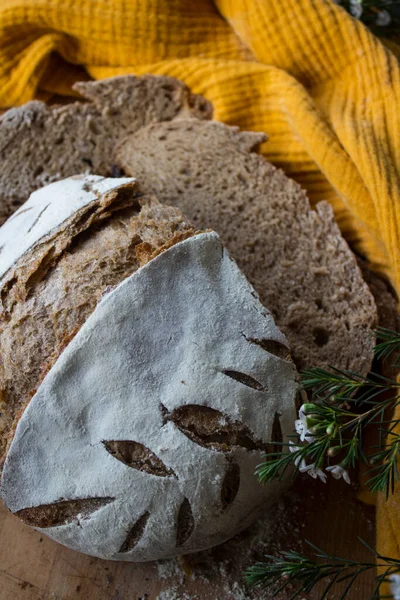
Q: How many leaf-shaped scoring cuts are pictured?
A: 9